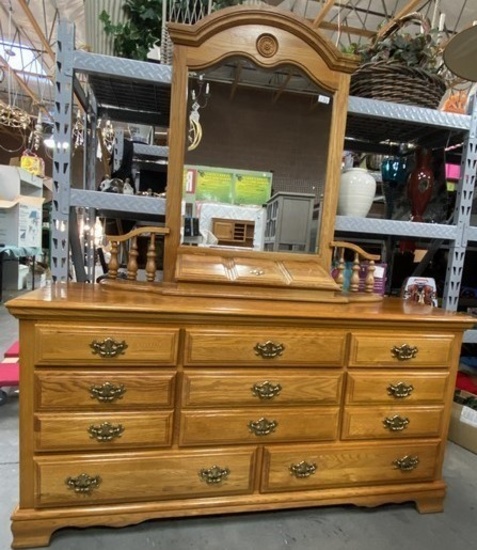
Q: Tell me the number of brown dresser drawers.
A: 11